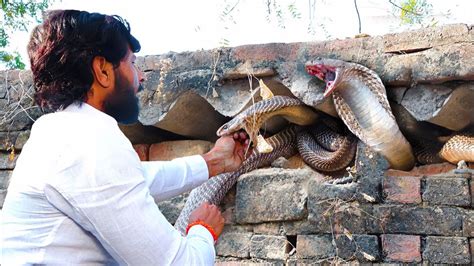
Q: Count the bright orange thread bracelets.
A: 1